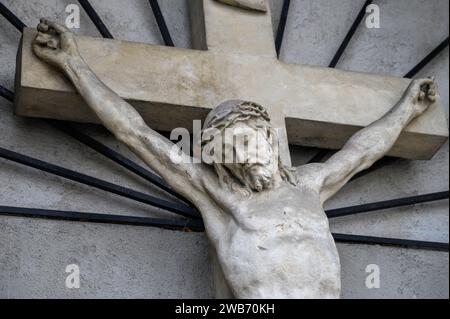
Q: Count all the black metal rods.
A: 12